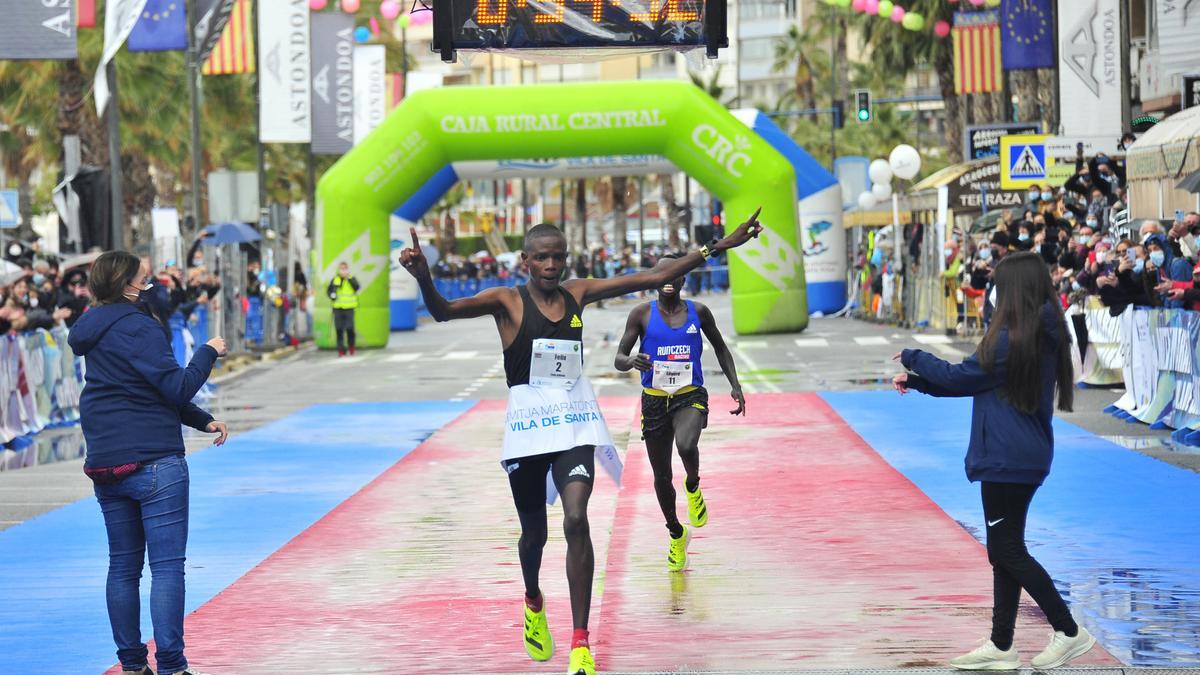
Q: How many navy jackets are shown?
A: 2